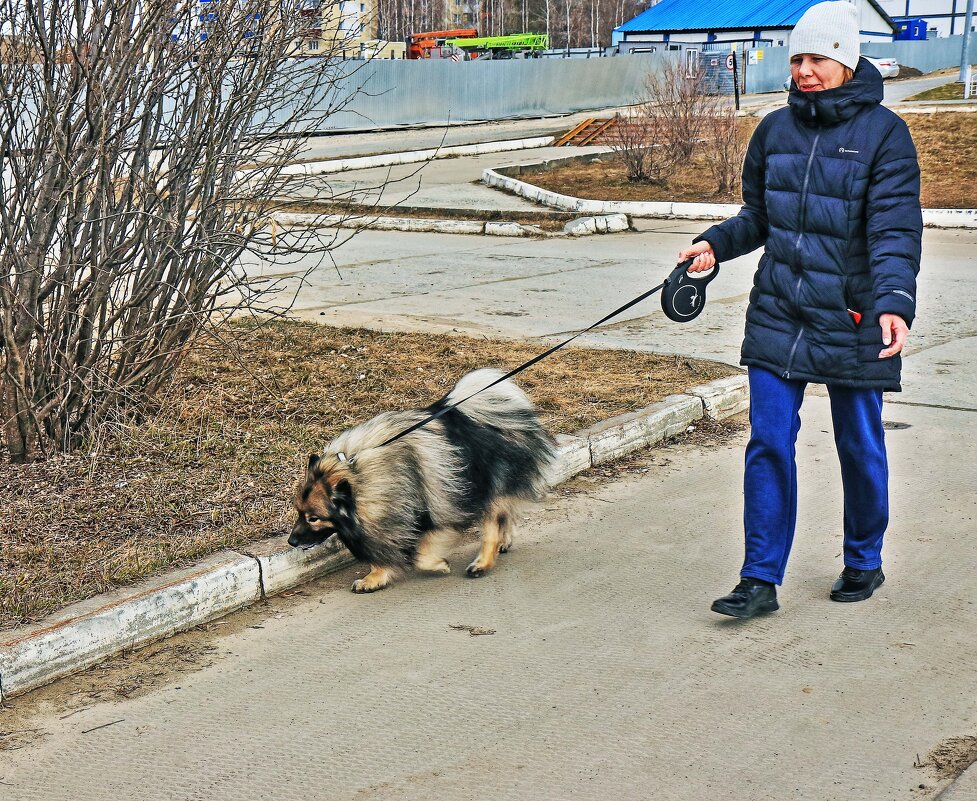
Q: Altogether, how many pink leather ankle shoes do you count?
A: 0